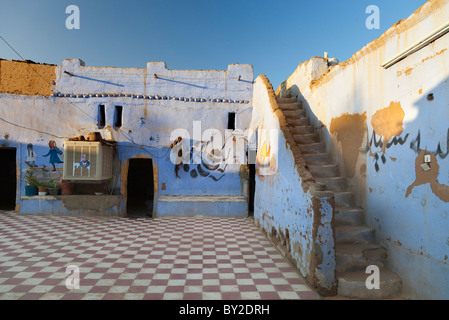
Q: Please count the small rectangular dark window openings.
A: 3